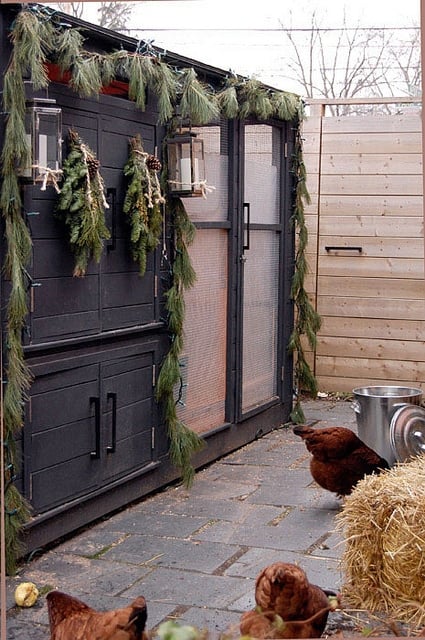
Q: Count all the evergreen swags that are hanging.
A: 2